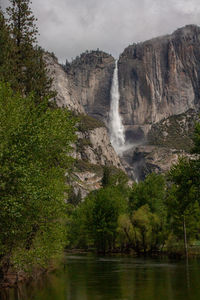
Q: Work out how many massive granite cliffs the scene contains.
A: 2